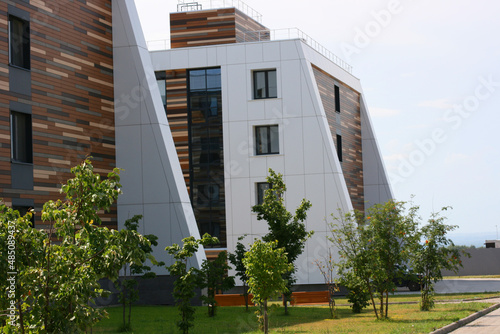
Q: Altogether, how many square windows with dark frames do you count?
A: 3